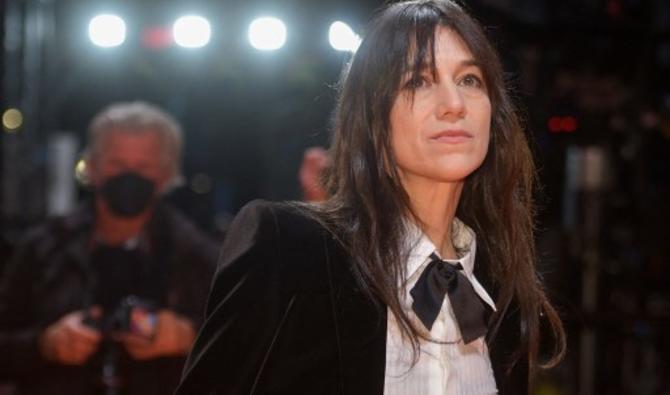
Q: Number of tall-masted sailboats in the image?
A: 0